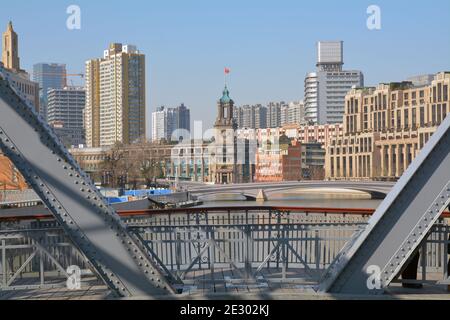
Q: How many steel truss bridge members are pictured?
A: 2